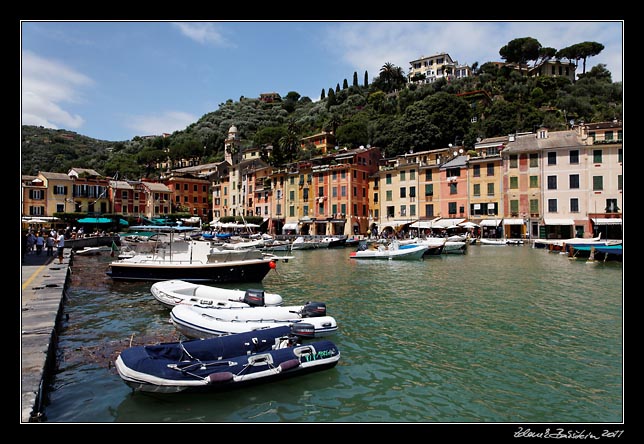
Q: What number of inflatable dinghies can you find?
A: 3